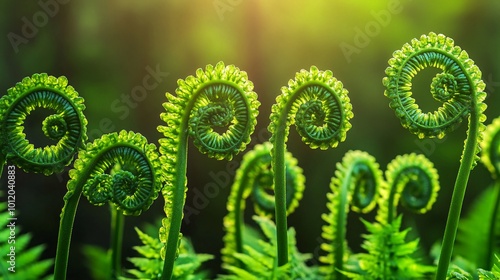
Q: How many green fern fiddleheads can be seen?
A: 9